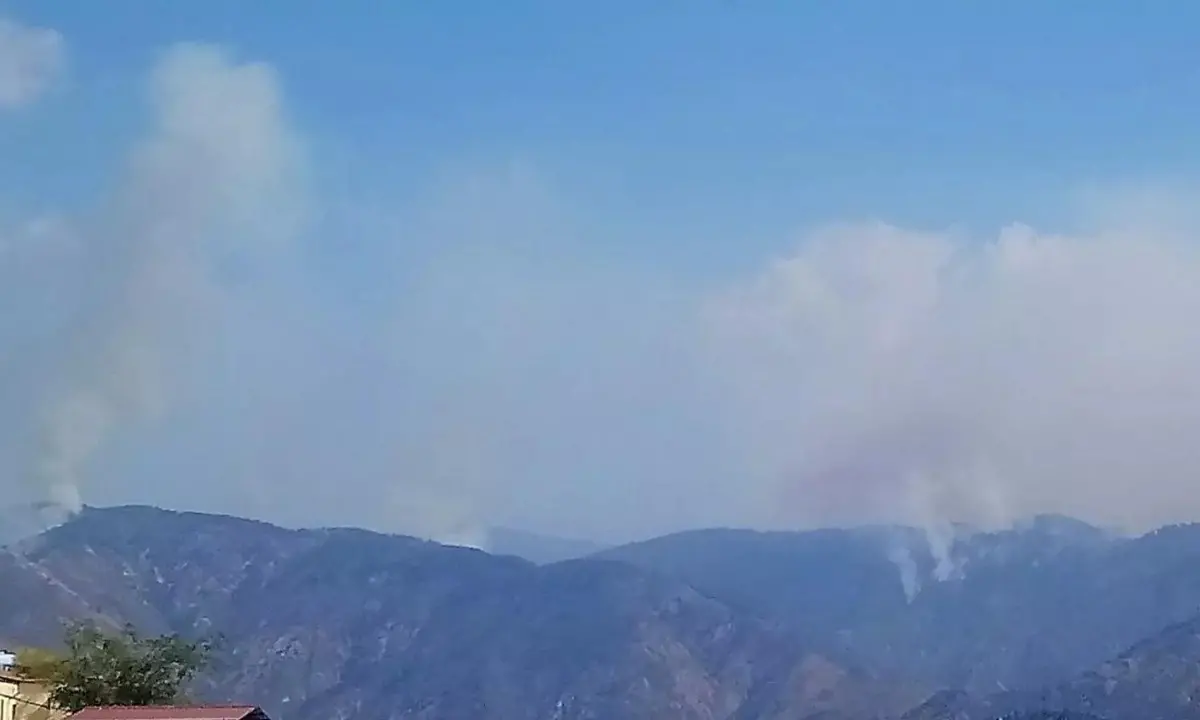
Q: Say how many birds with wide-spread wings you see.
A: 0